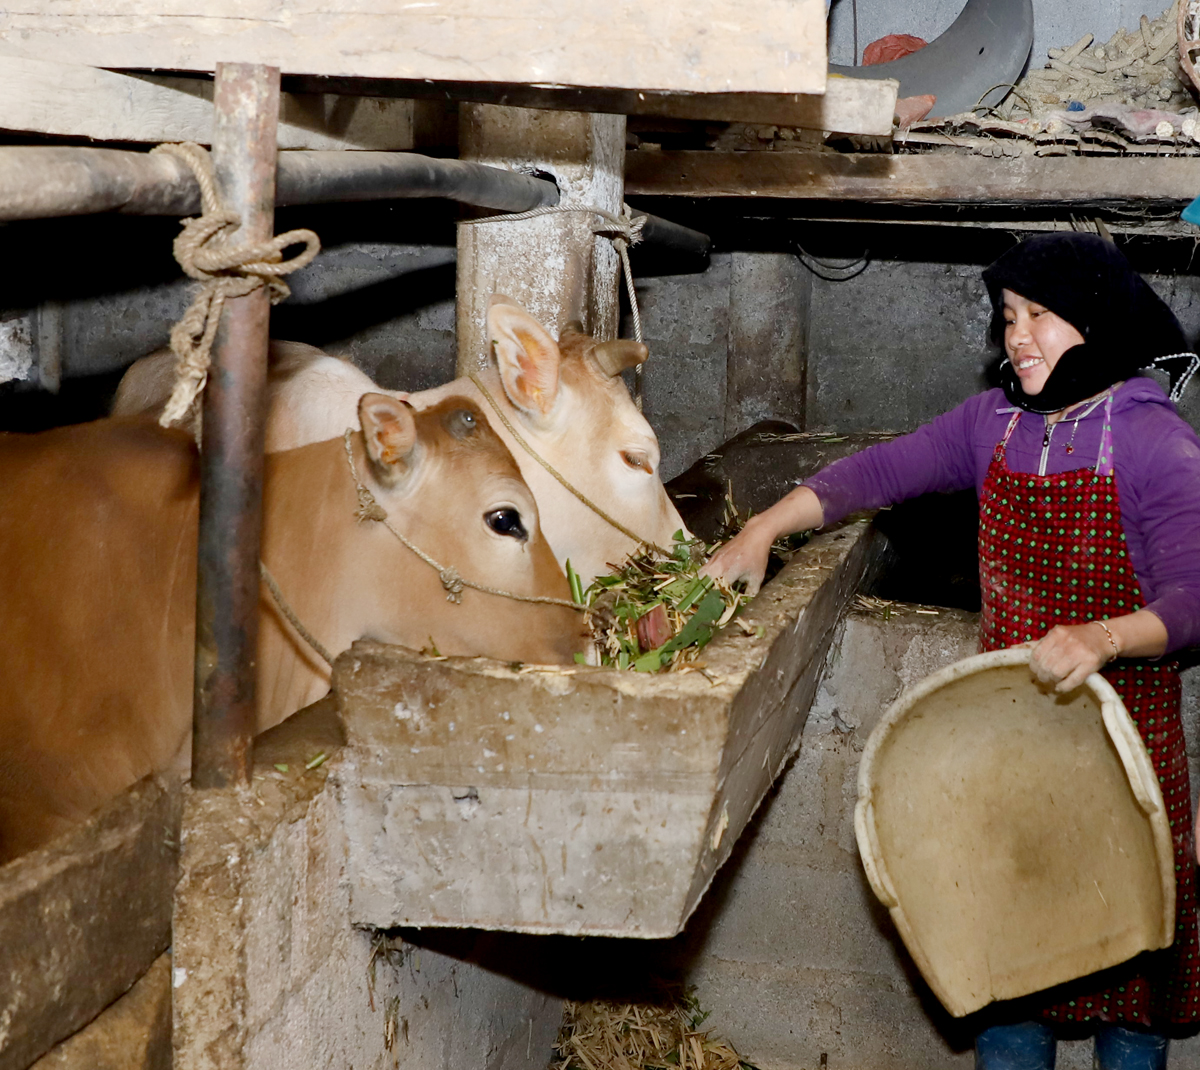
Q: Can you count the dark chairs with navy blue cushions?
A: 0